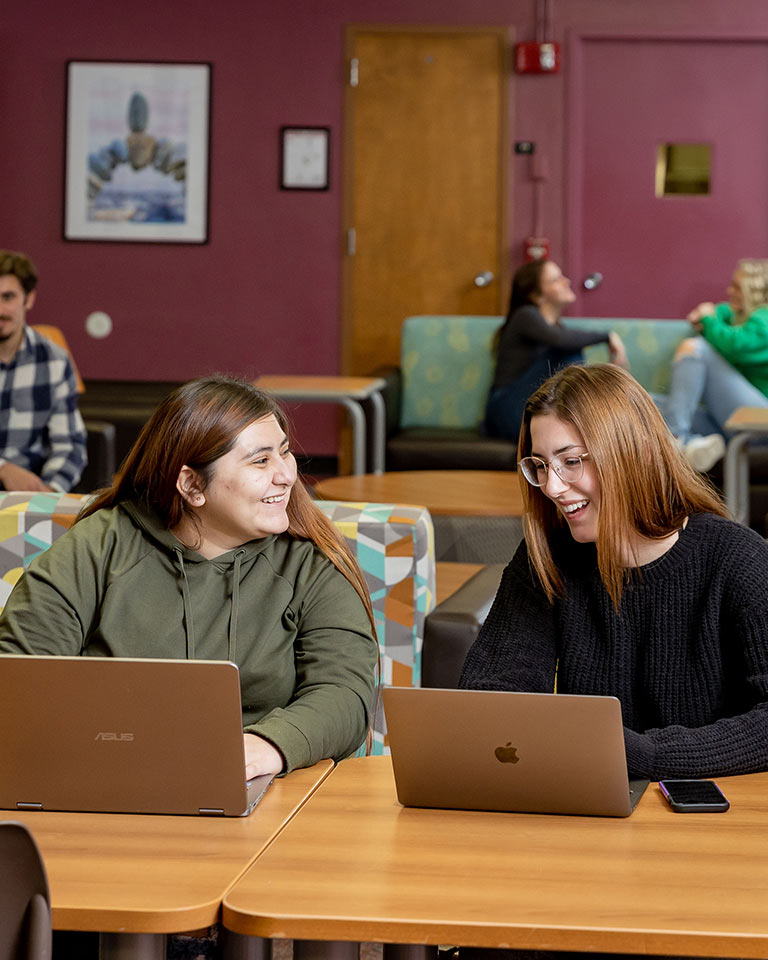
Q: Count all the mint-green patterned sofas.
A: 1